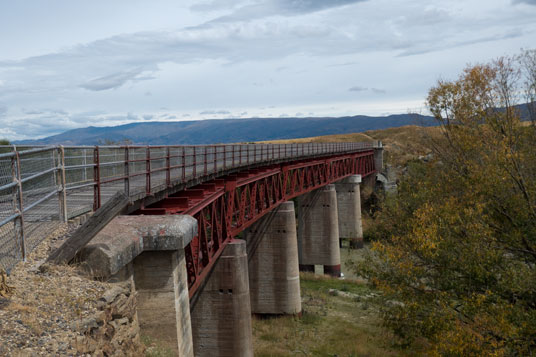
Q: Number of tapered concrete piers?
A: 4